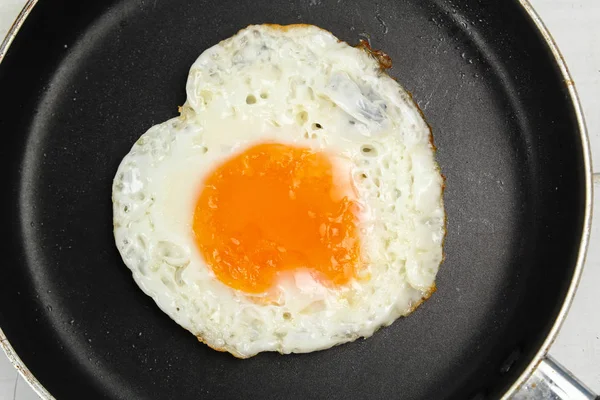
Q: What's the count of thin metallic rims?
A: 1